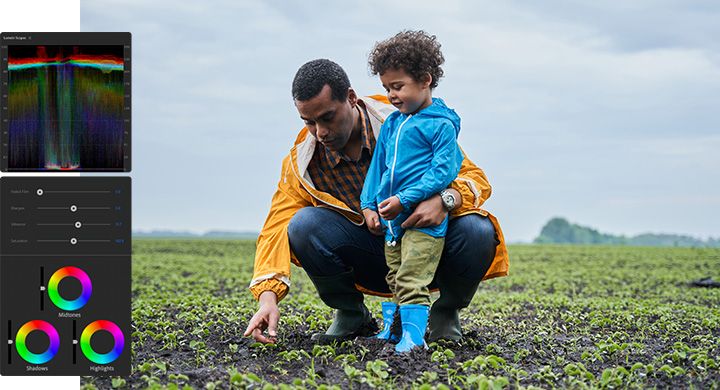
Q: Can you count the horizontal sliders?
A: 4